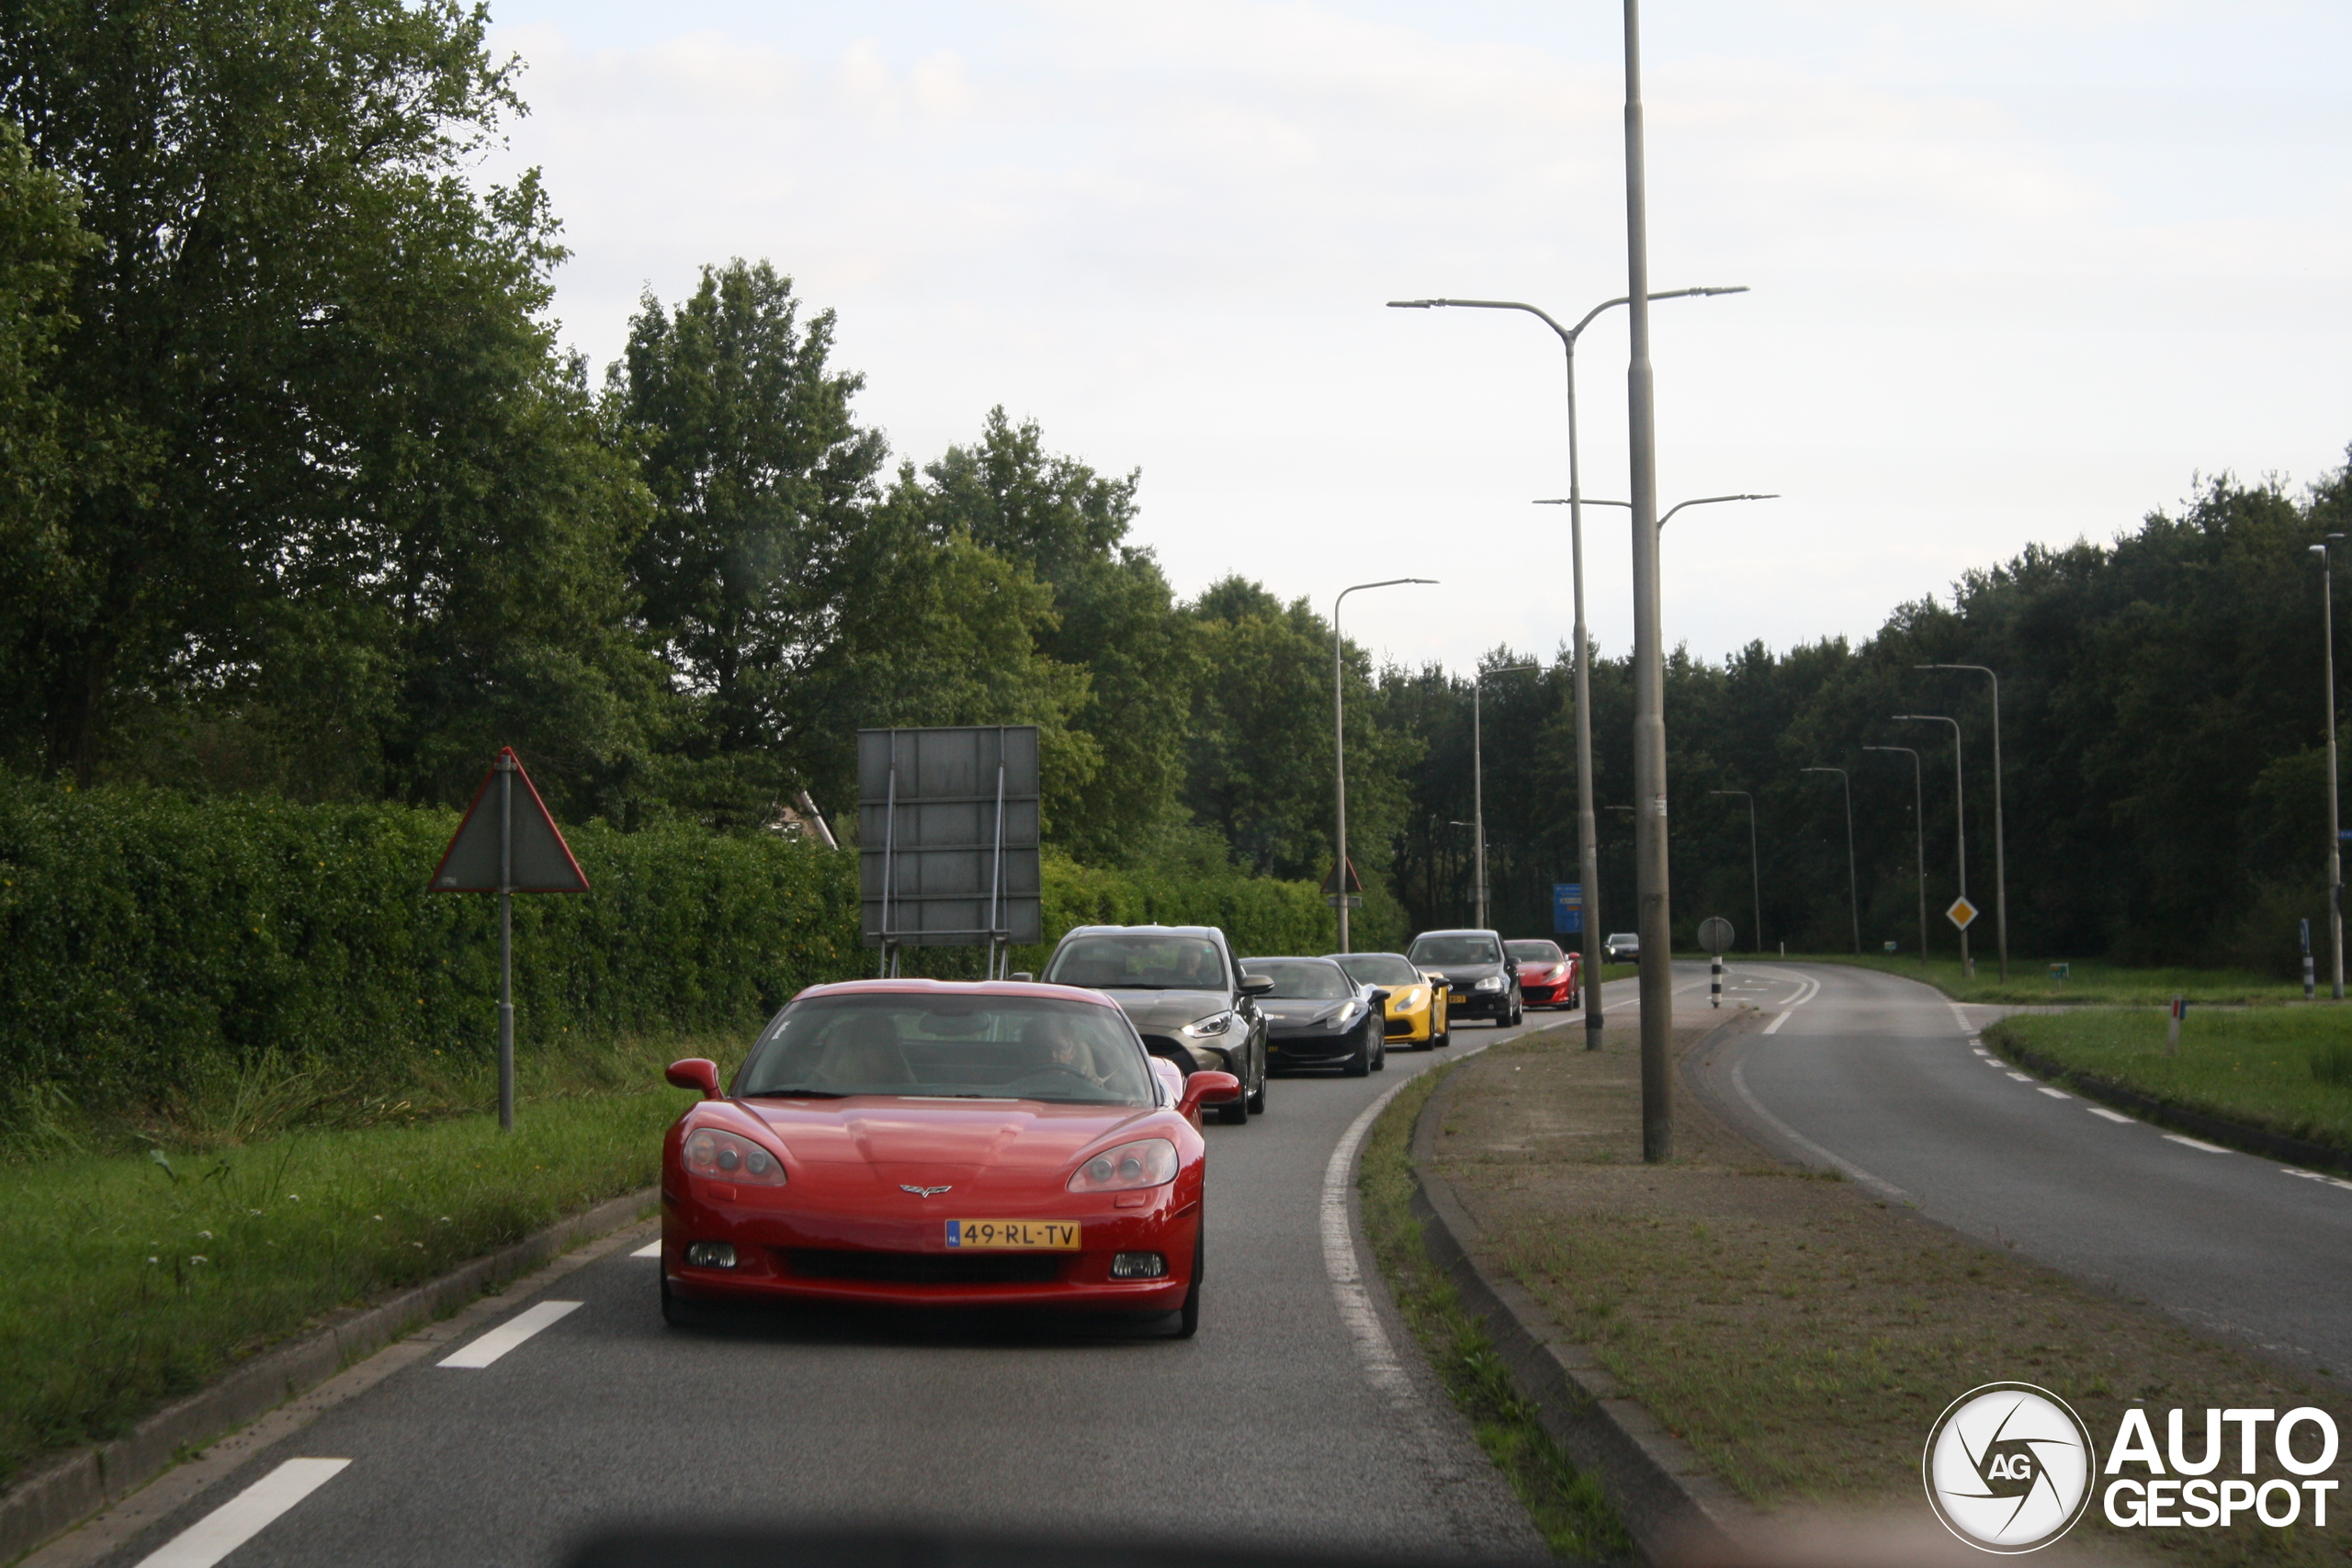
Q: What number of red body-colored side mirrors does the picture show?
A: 3